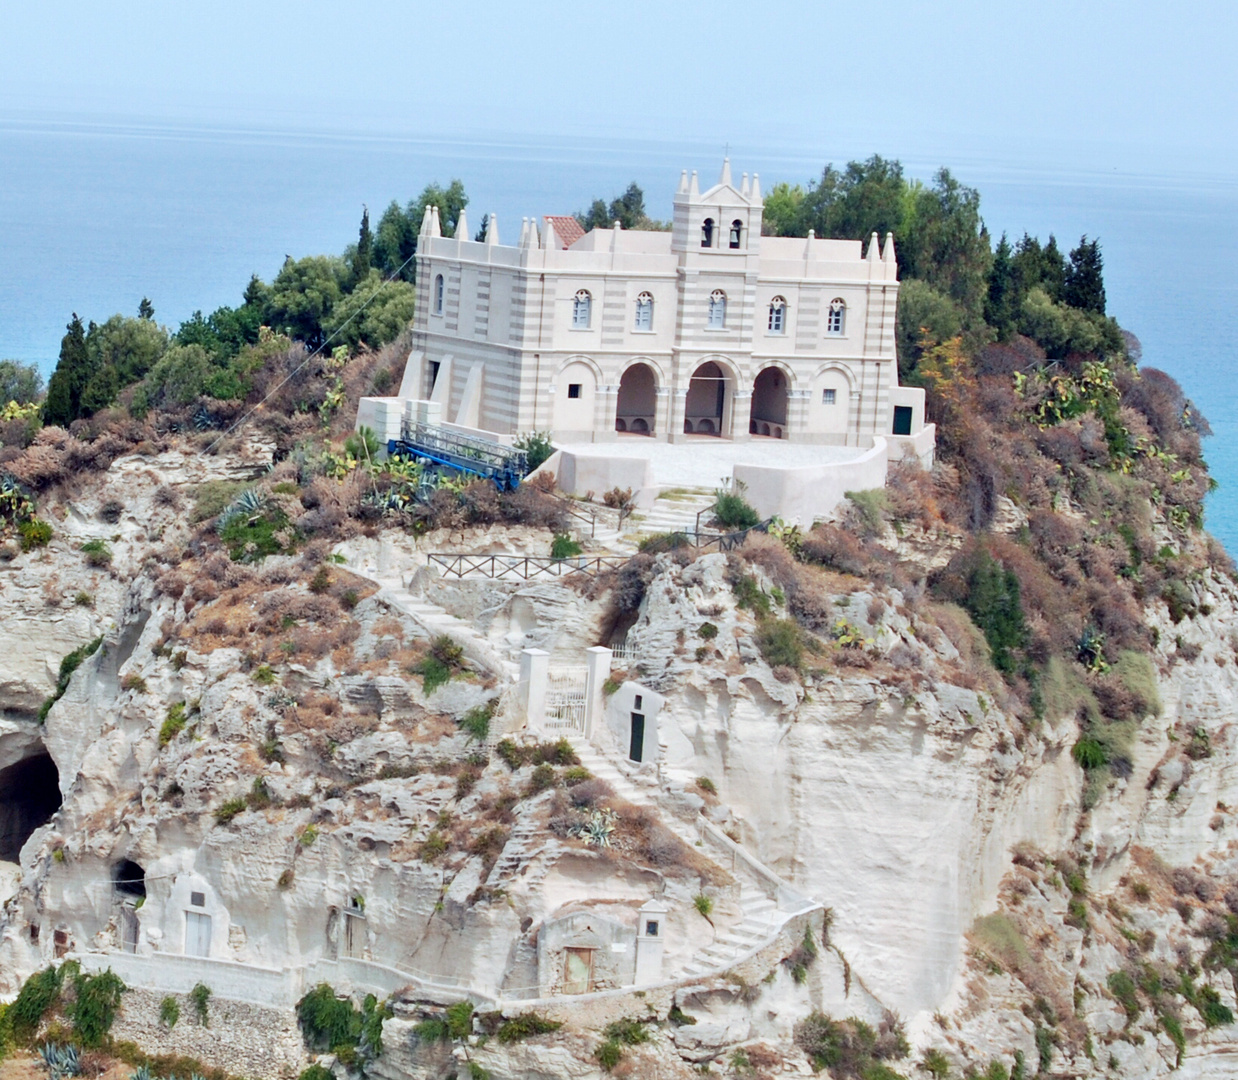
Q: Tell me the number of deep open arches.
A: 3